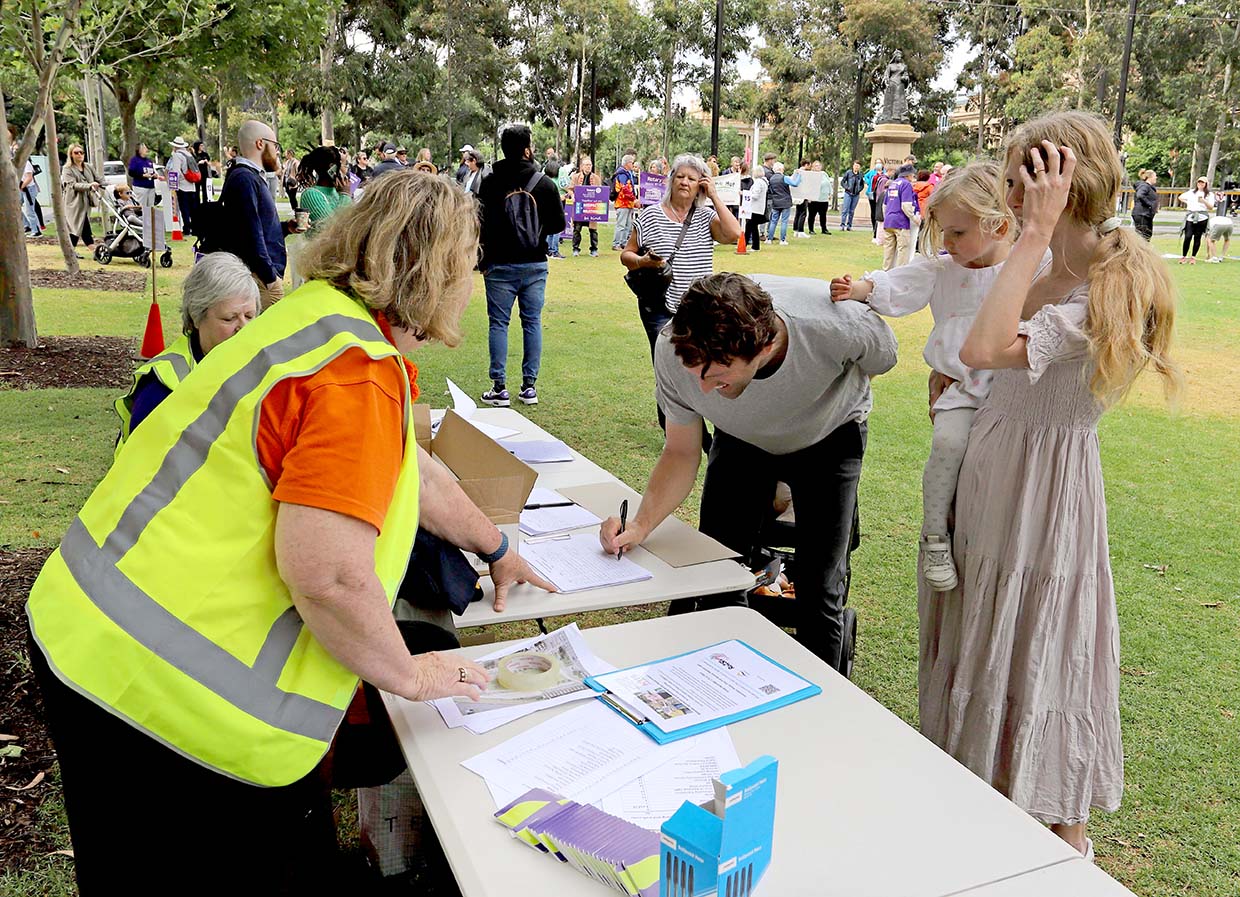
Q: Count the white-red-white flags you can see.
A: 0